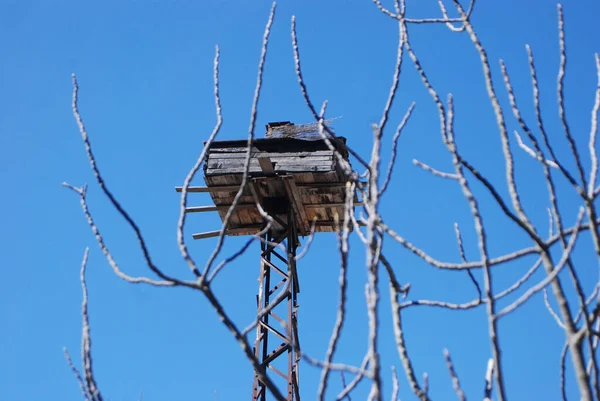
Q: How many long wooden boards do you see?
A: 3